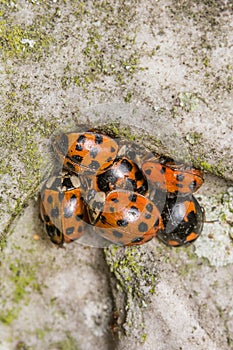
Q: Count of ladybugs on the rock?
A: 6